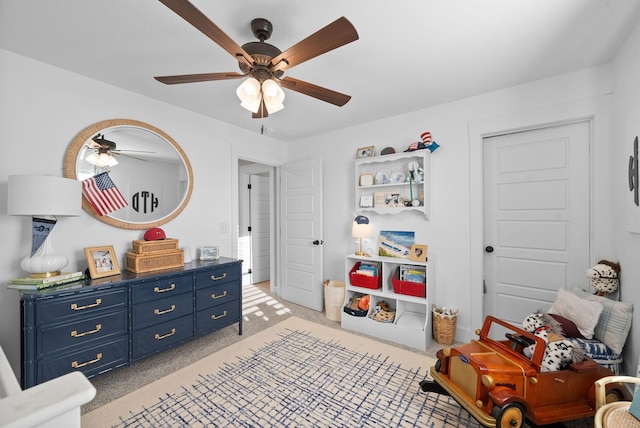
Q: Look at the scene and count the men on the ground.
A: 0